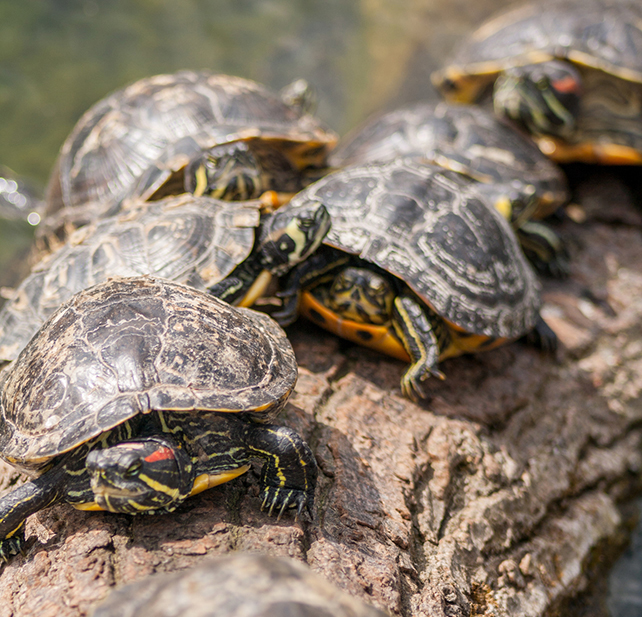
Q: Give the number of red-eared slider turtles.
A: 2